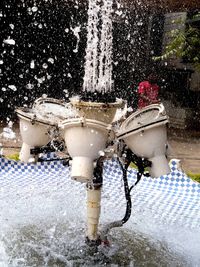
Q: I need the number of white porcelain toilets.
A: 3